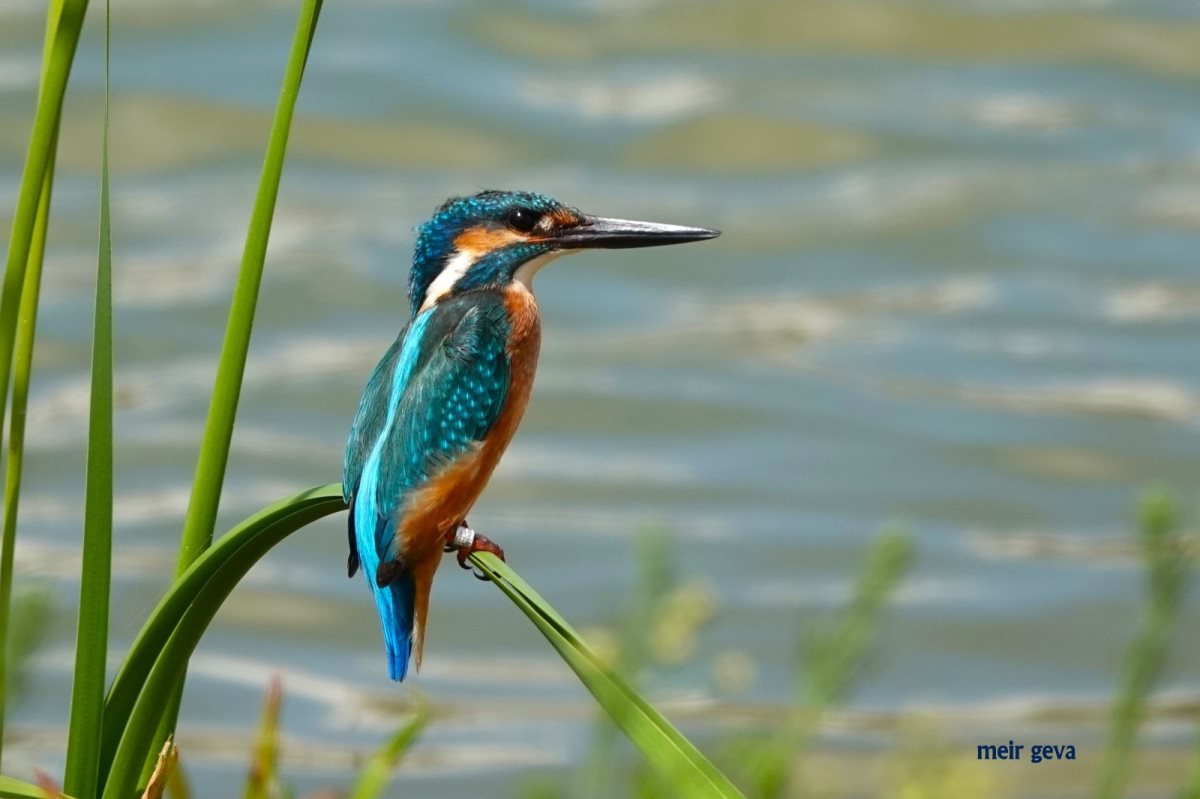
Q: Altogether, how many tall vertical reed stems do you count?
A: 4